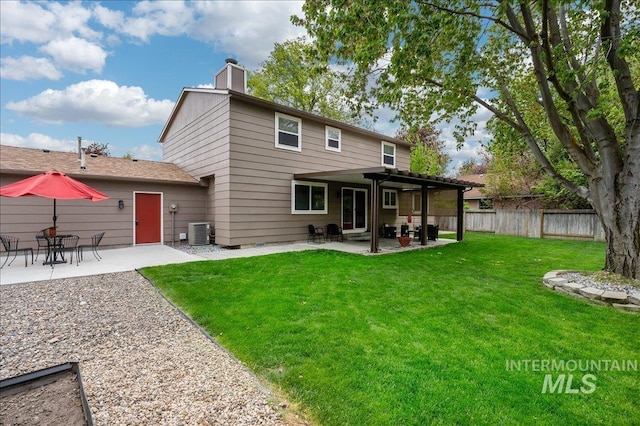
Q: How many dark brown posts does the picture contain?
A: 3